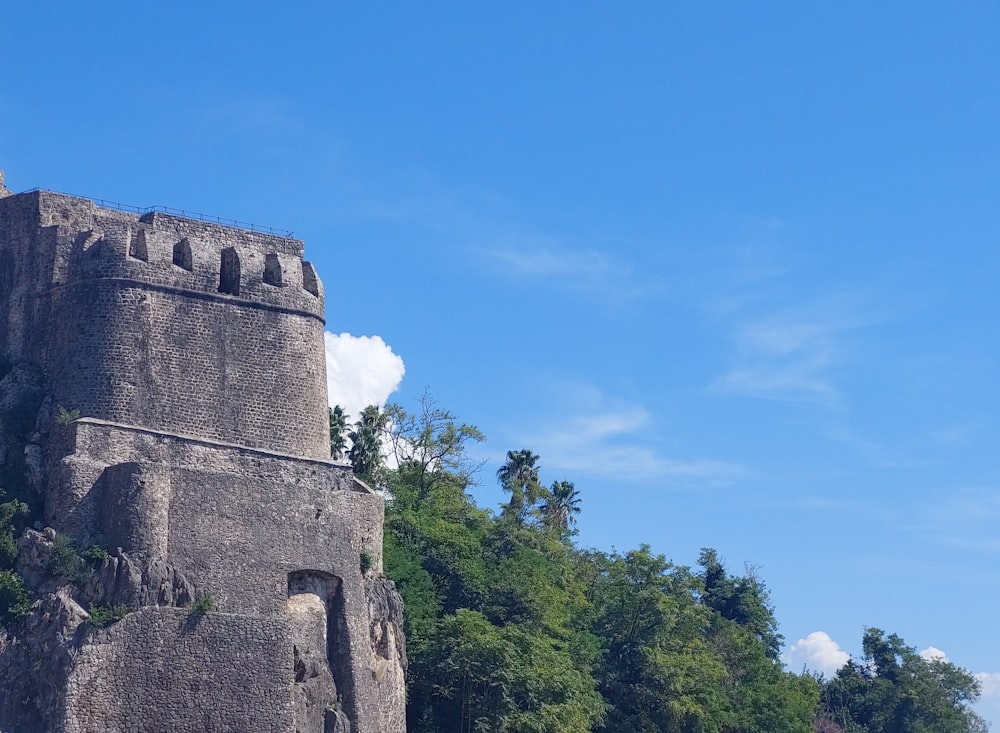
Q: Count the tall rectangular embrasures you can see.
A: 5